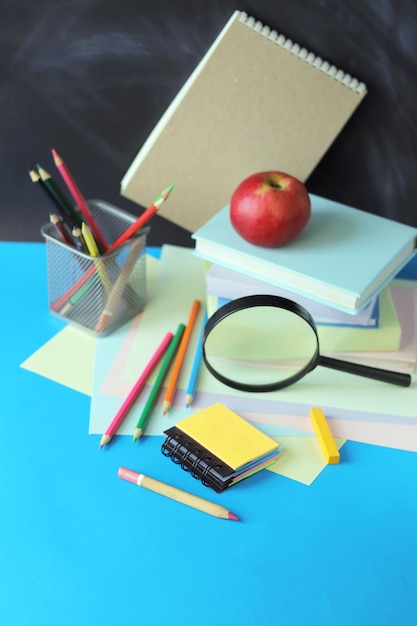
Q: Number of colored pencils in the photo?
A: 14